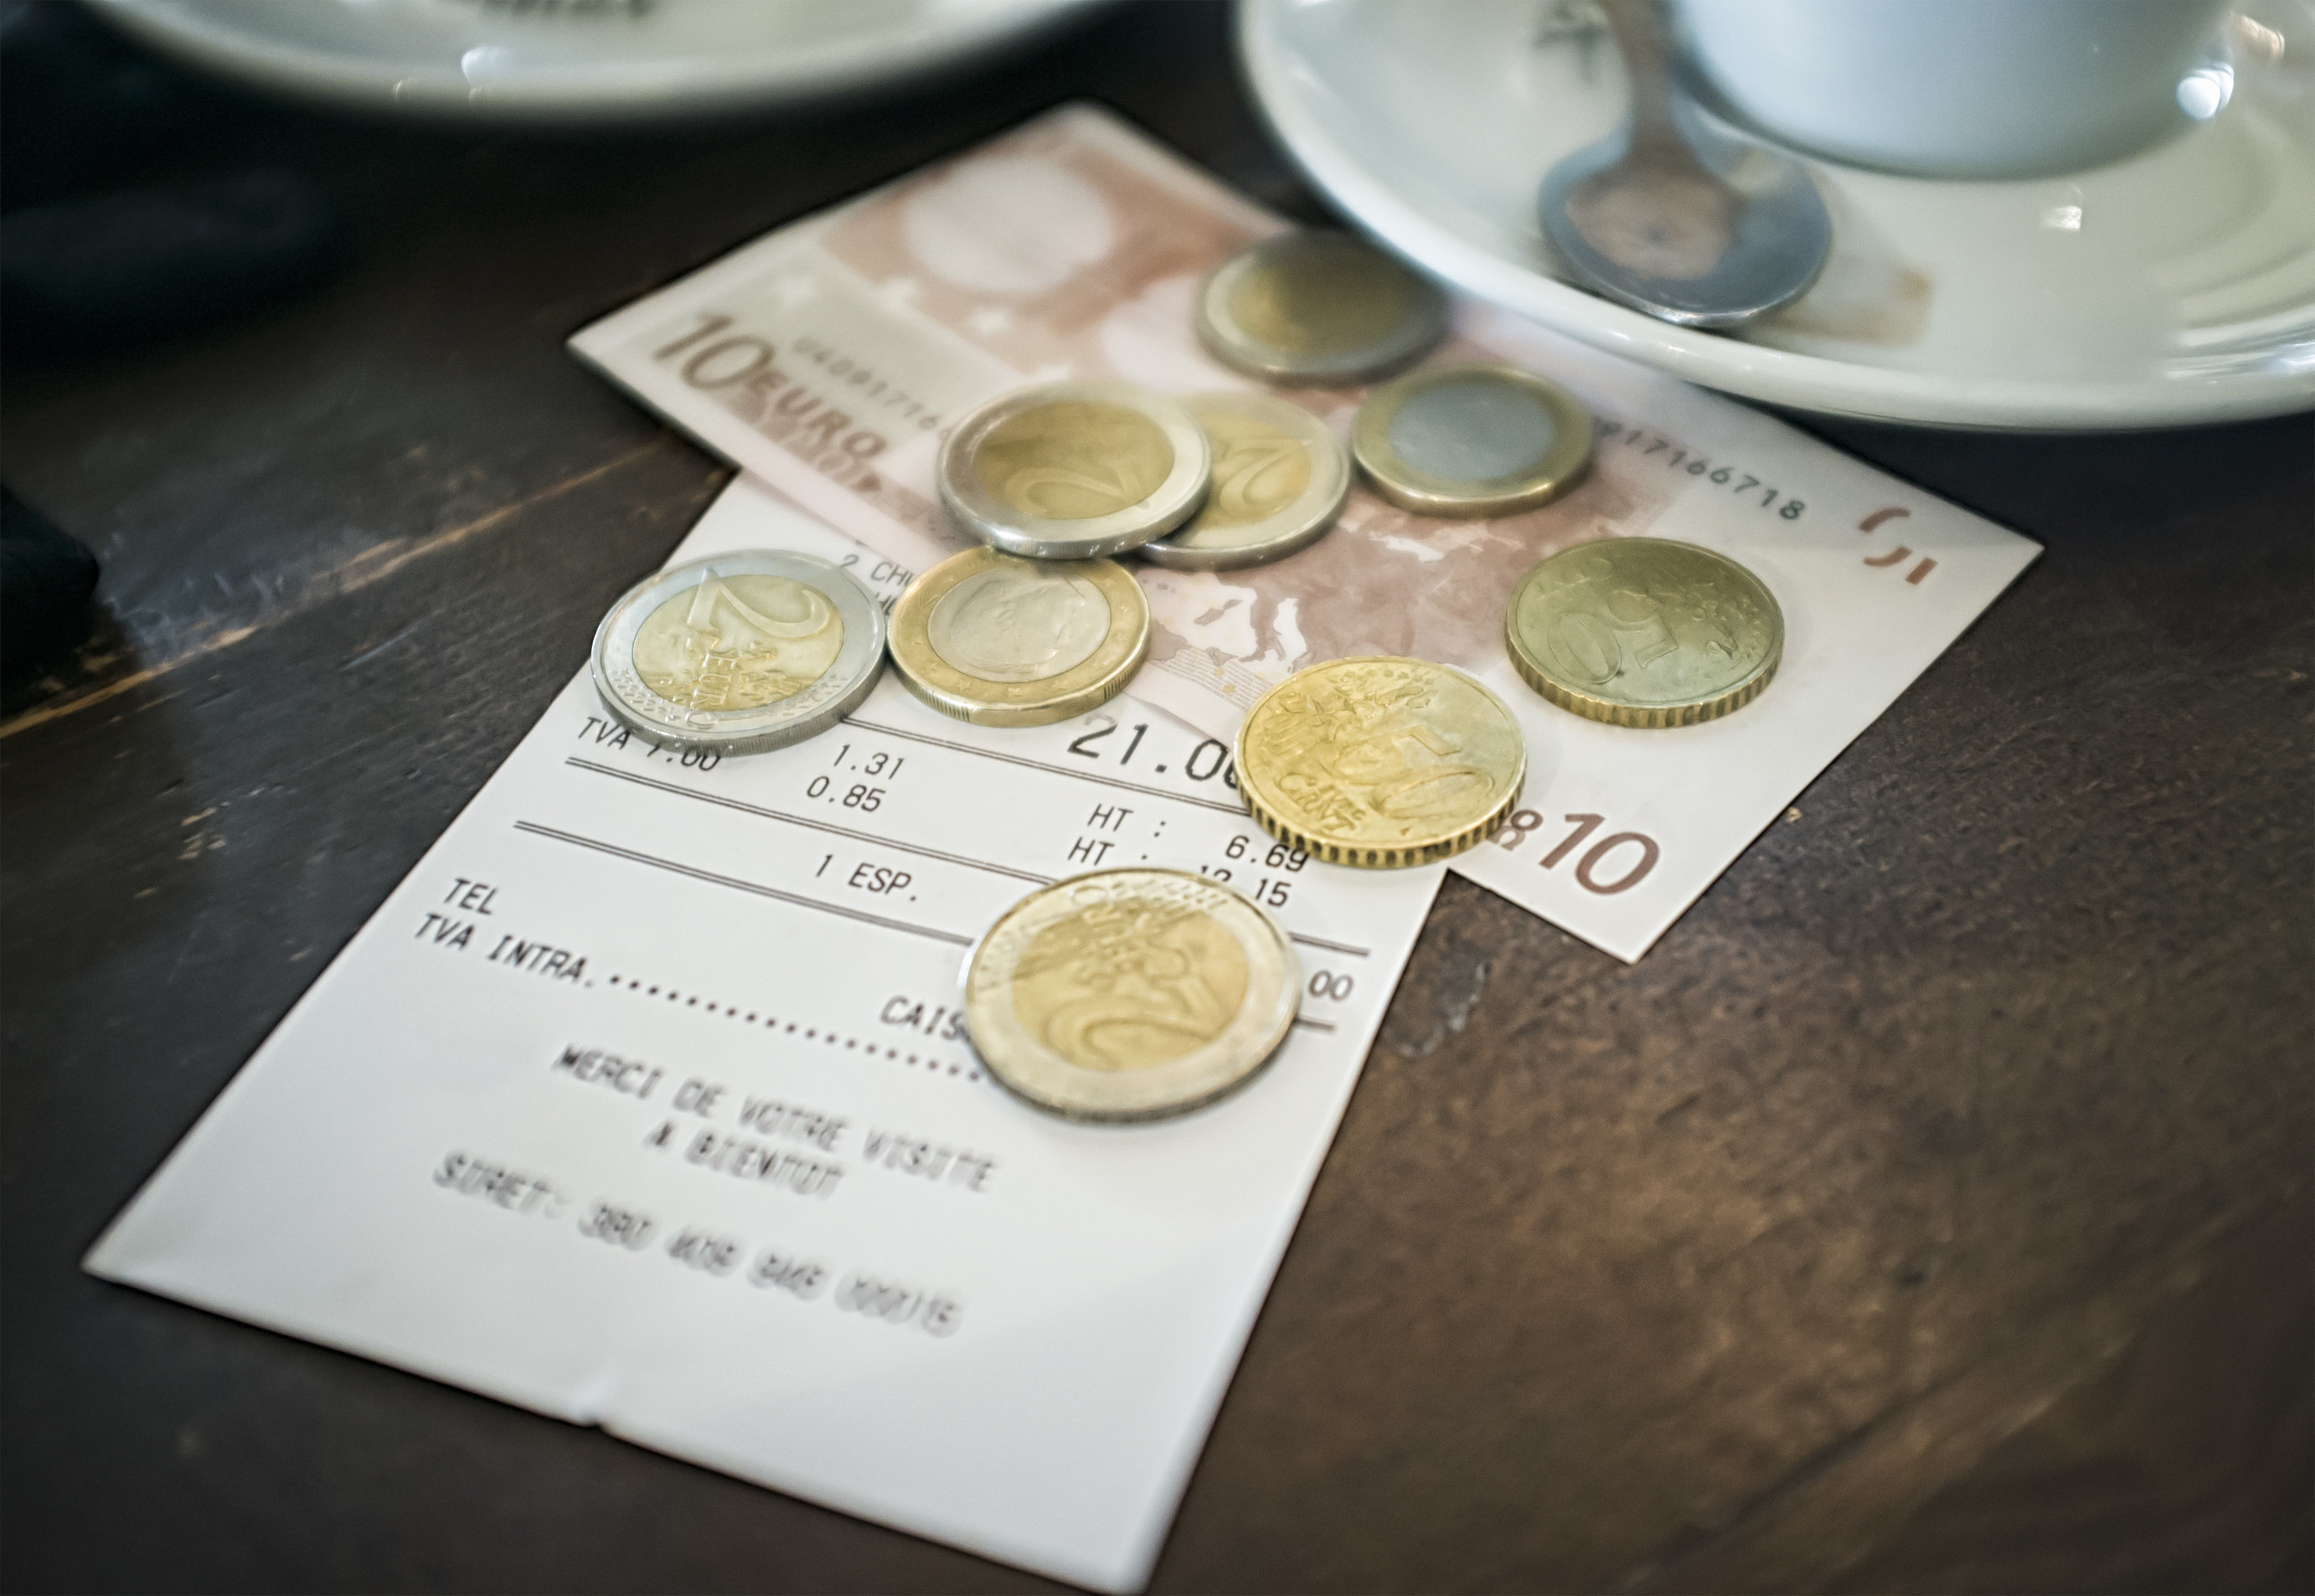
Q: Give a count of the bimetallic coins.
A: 7